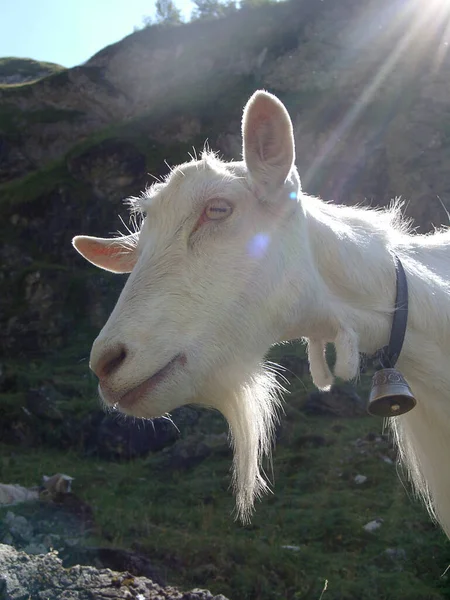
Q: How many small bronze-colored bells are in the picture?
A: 1